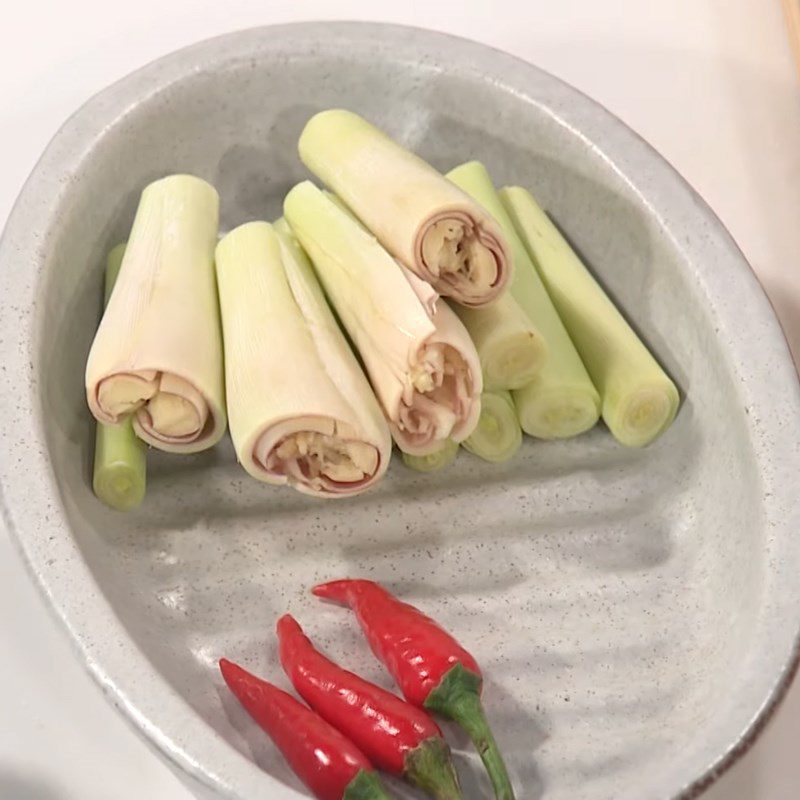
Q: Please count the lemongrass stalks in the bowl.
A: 10